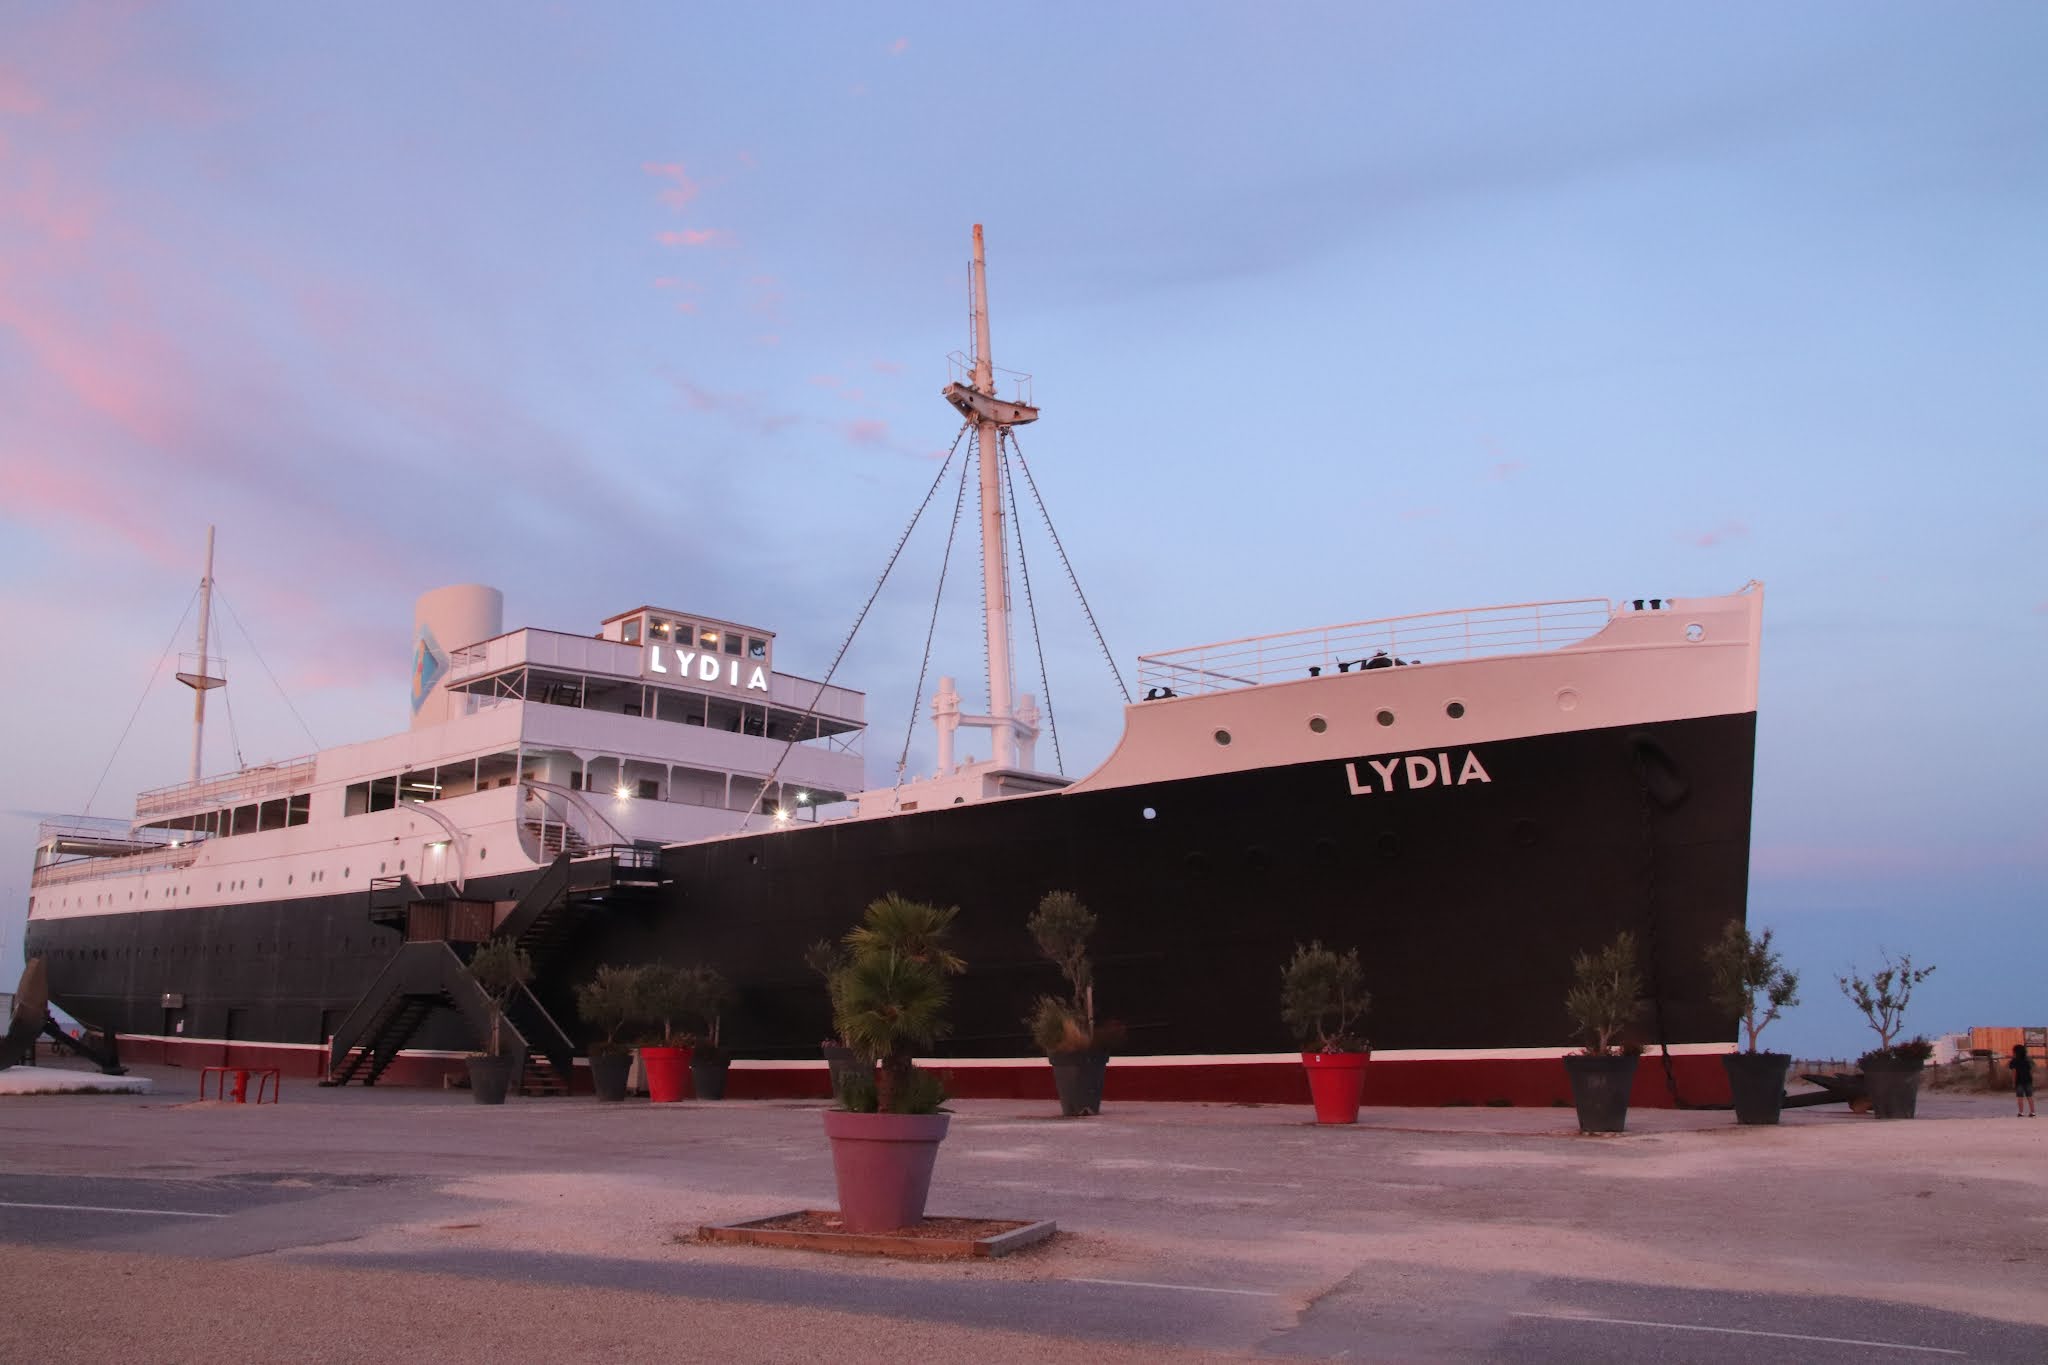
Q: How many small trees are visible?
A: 11